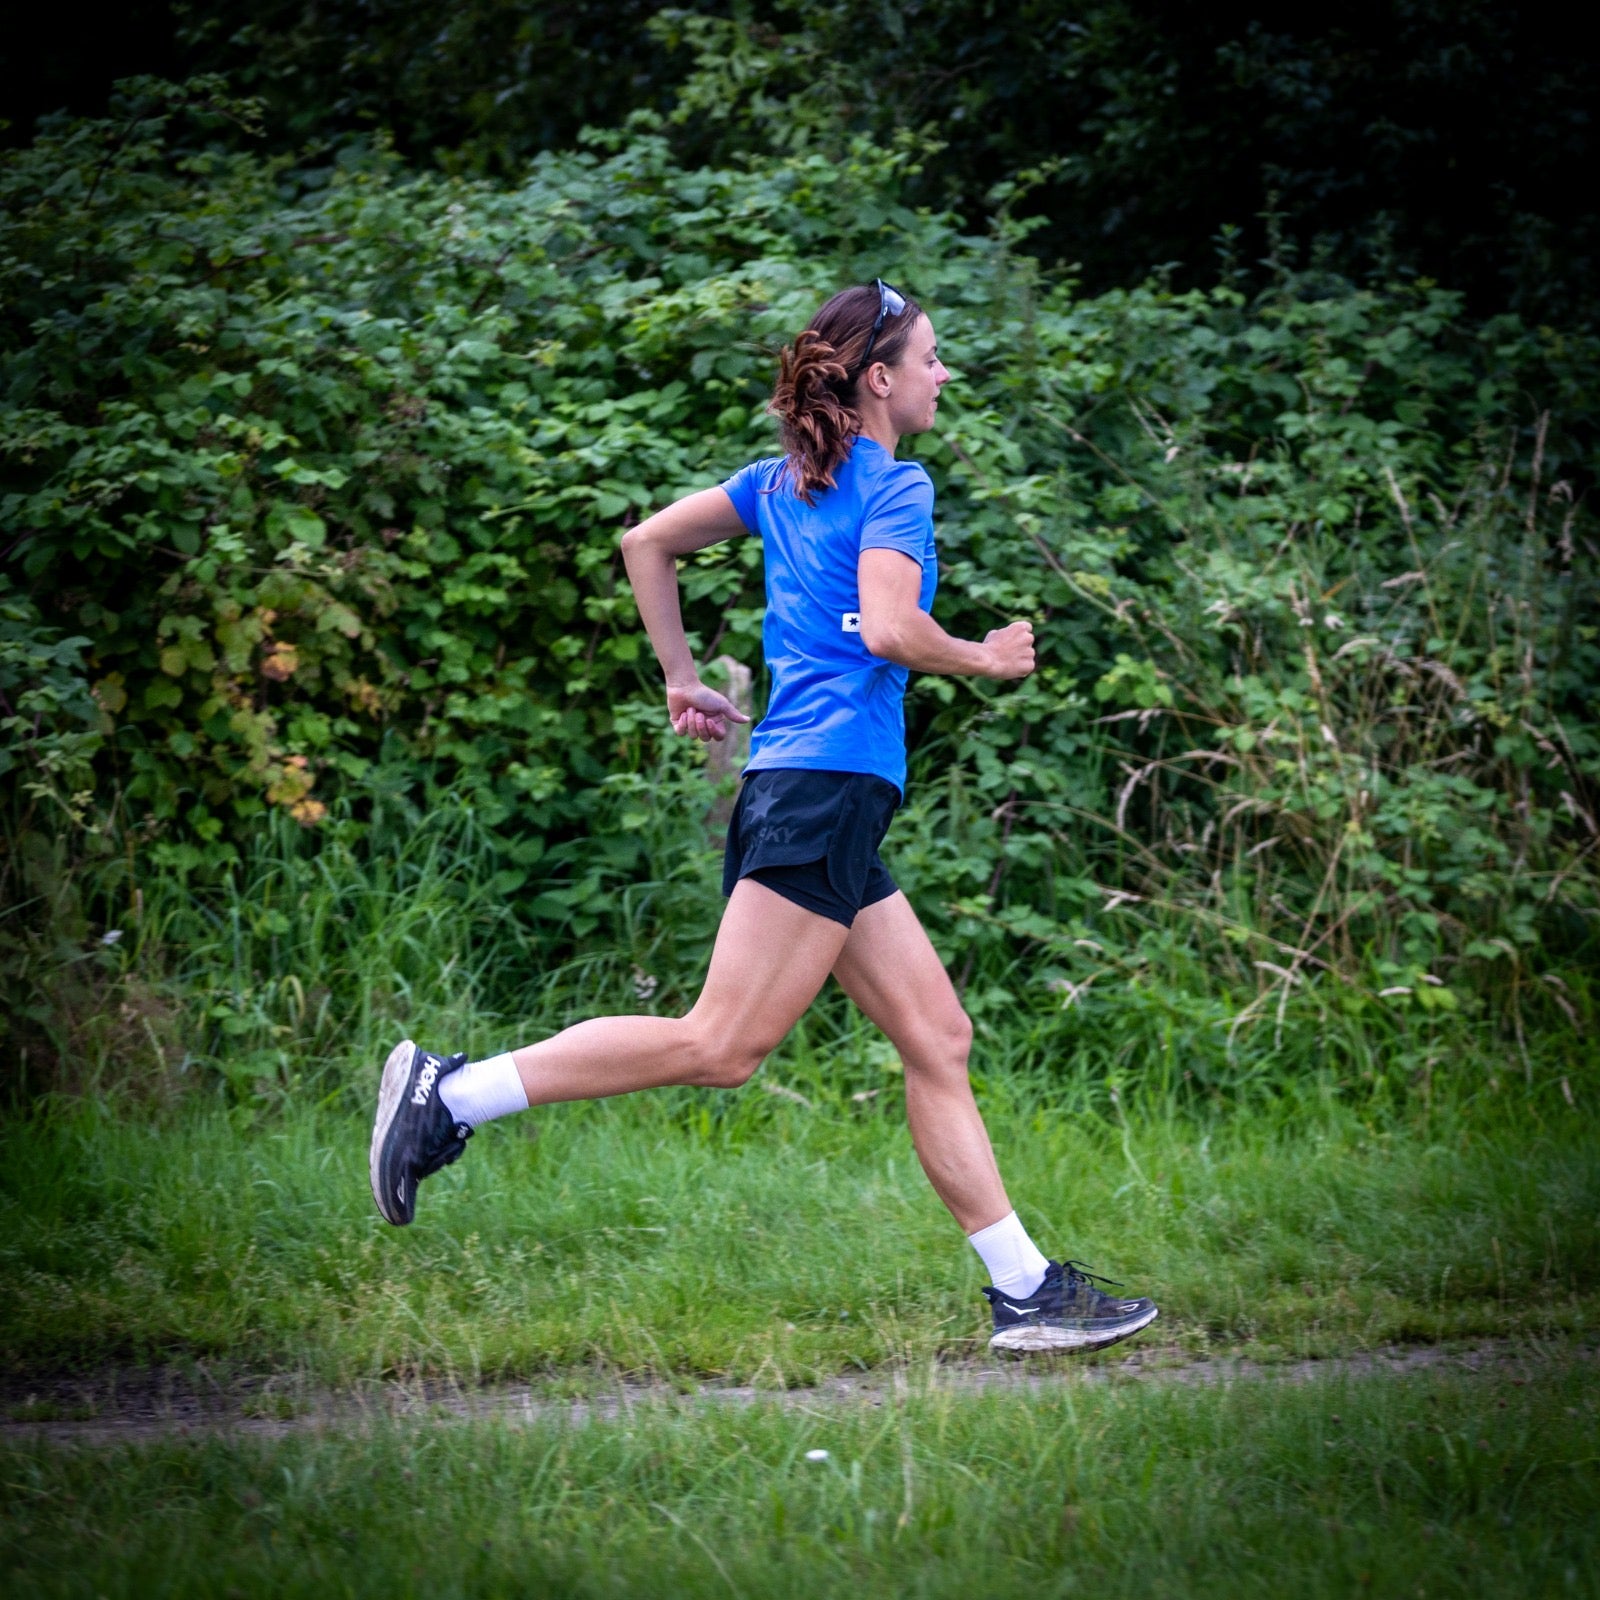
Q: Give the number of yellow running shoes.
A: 0